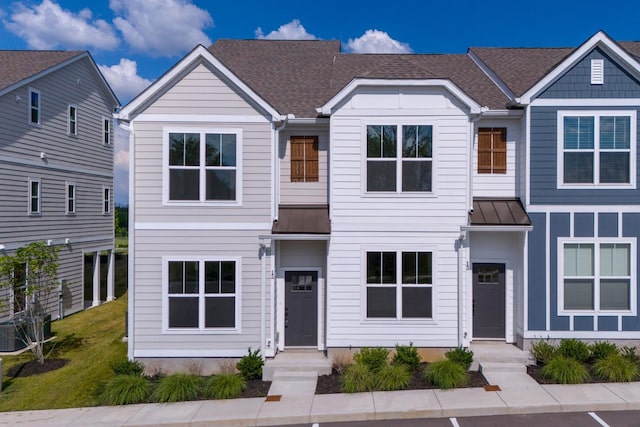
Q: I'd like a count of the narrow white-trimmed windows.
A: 6